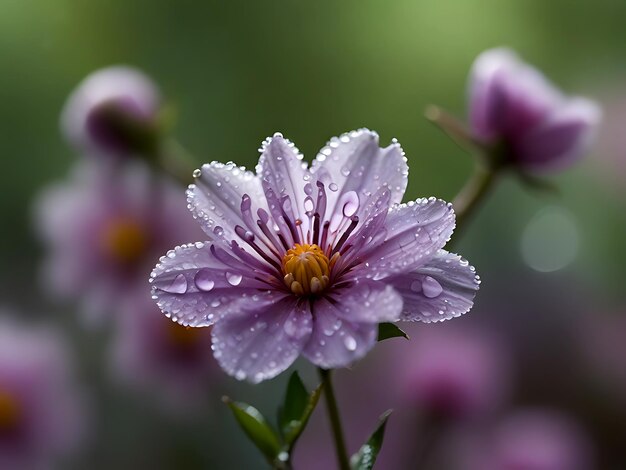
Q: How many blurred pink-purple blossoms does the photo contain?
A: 7